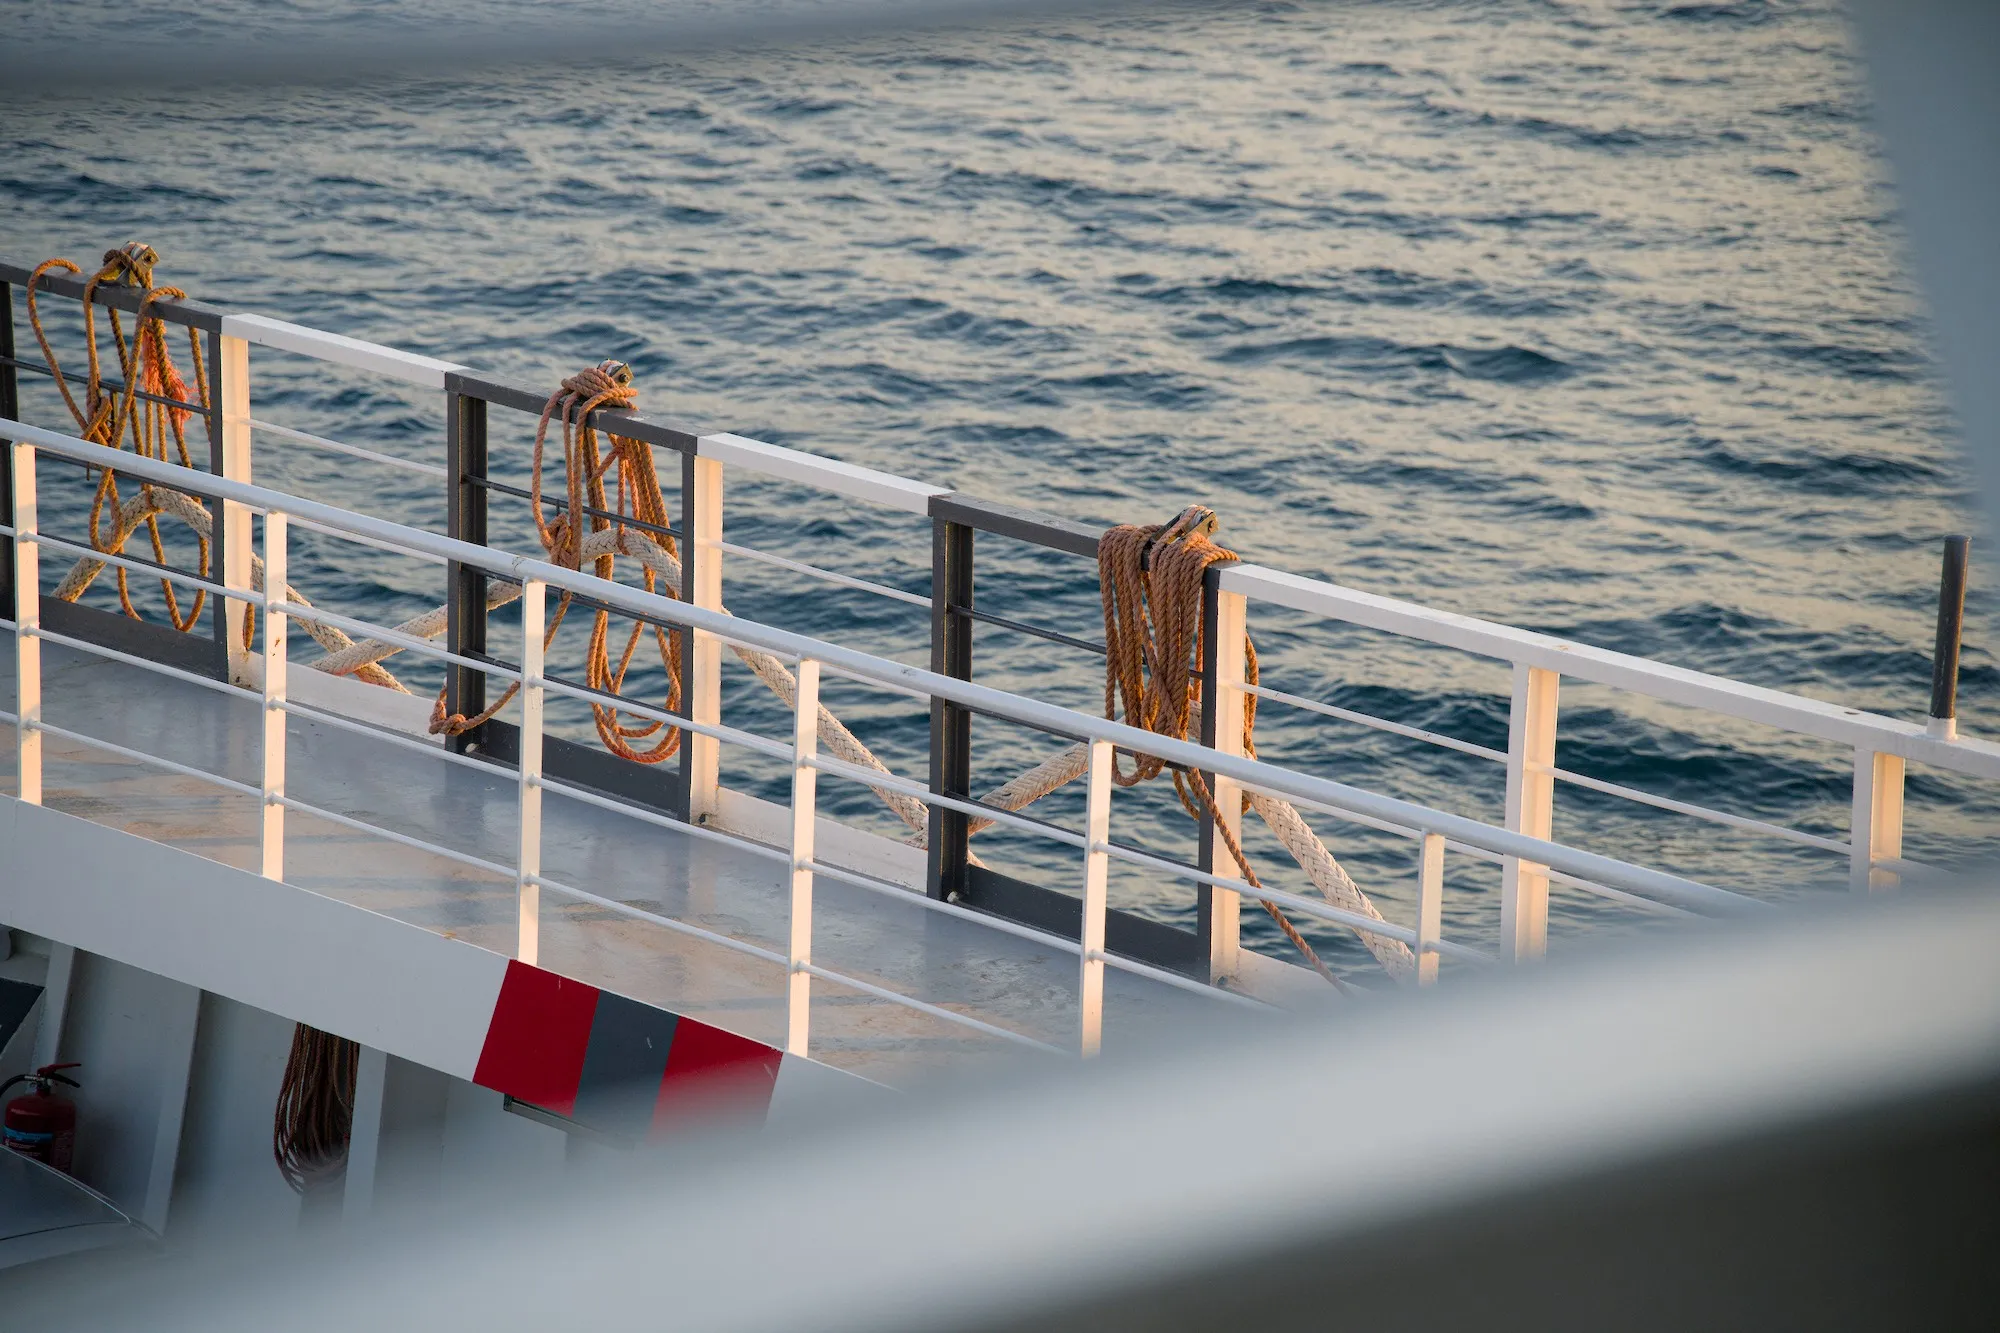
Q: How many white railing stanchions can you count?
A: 11